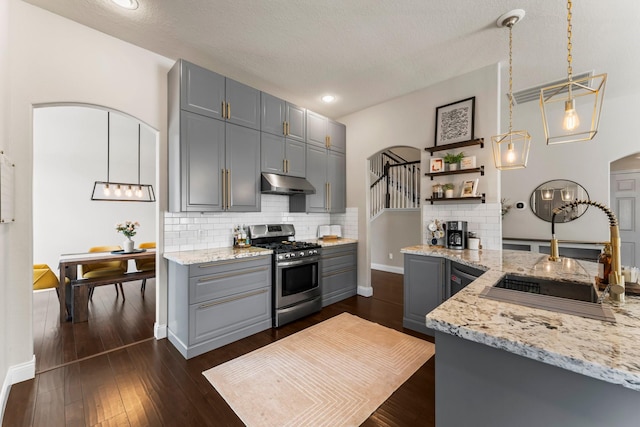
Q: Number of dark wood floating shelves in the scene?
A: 3